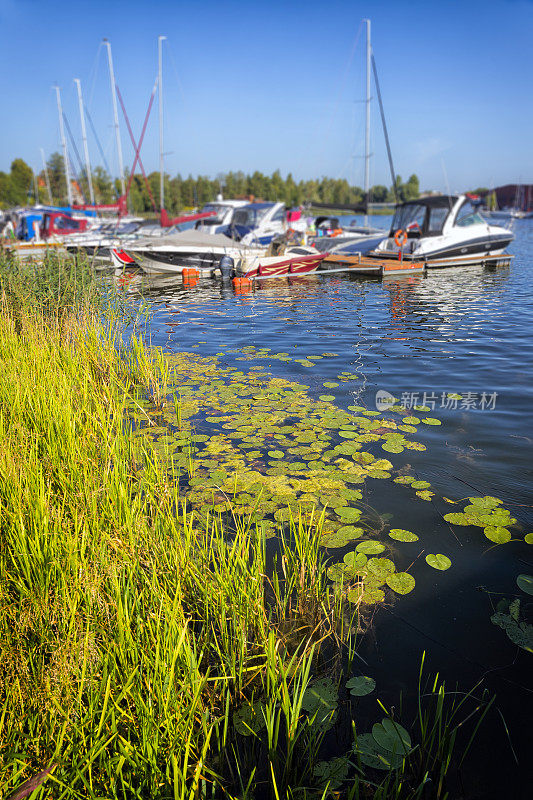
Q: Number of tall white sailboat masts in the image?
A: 5